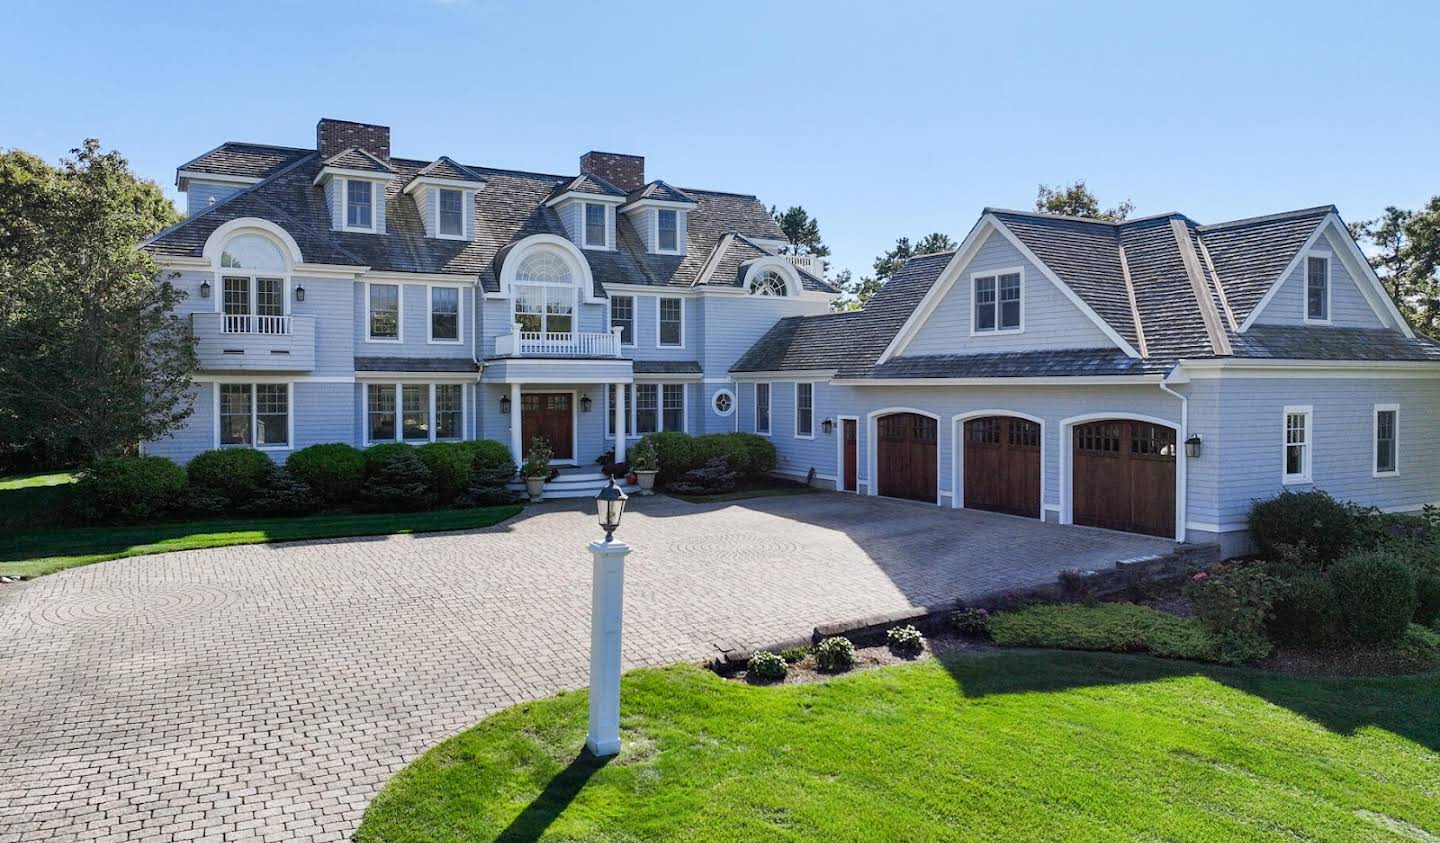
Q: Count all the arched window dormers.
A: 3